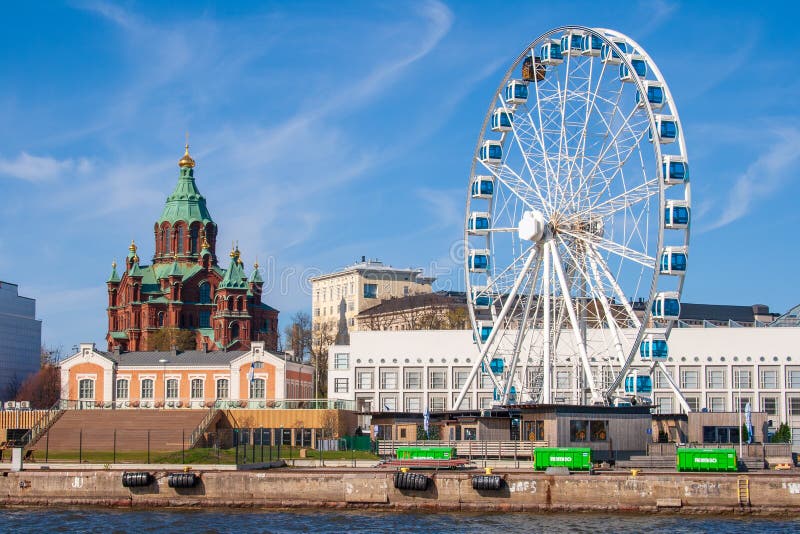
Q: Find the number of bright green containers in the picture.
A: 3